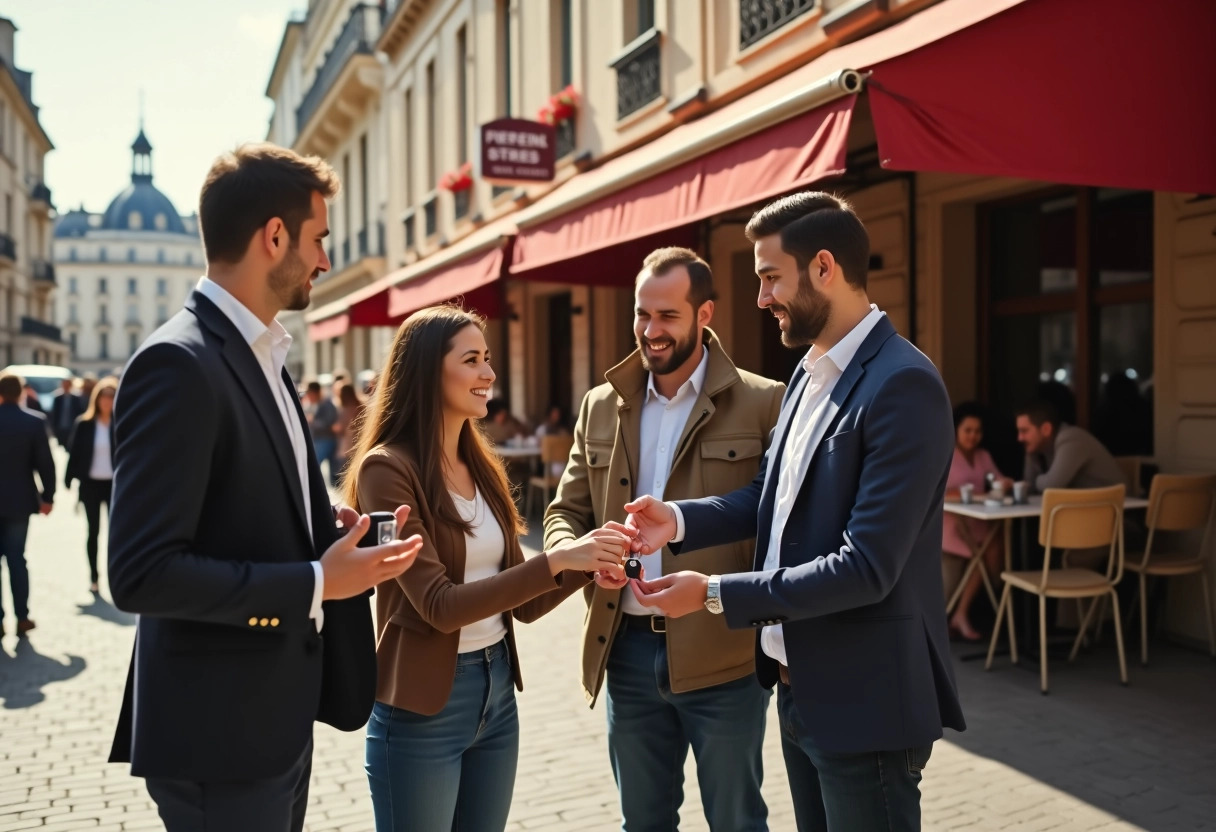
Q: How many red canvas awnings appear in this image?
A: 4